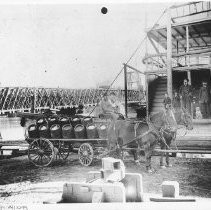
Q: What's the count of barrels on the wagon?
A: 12